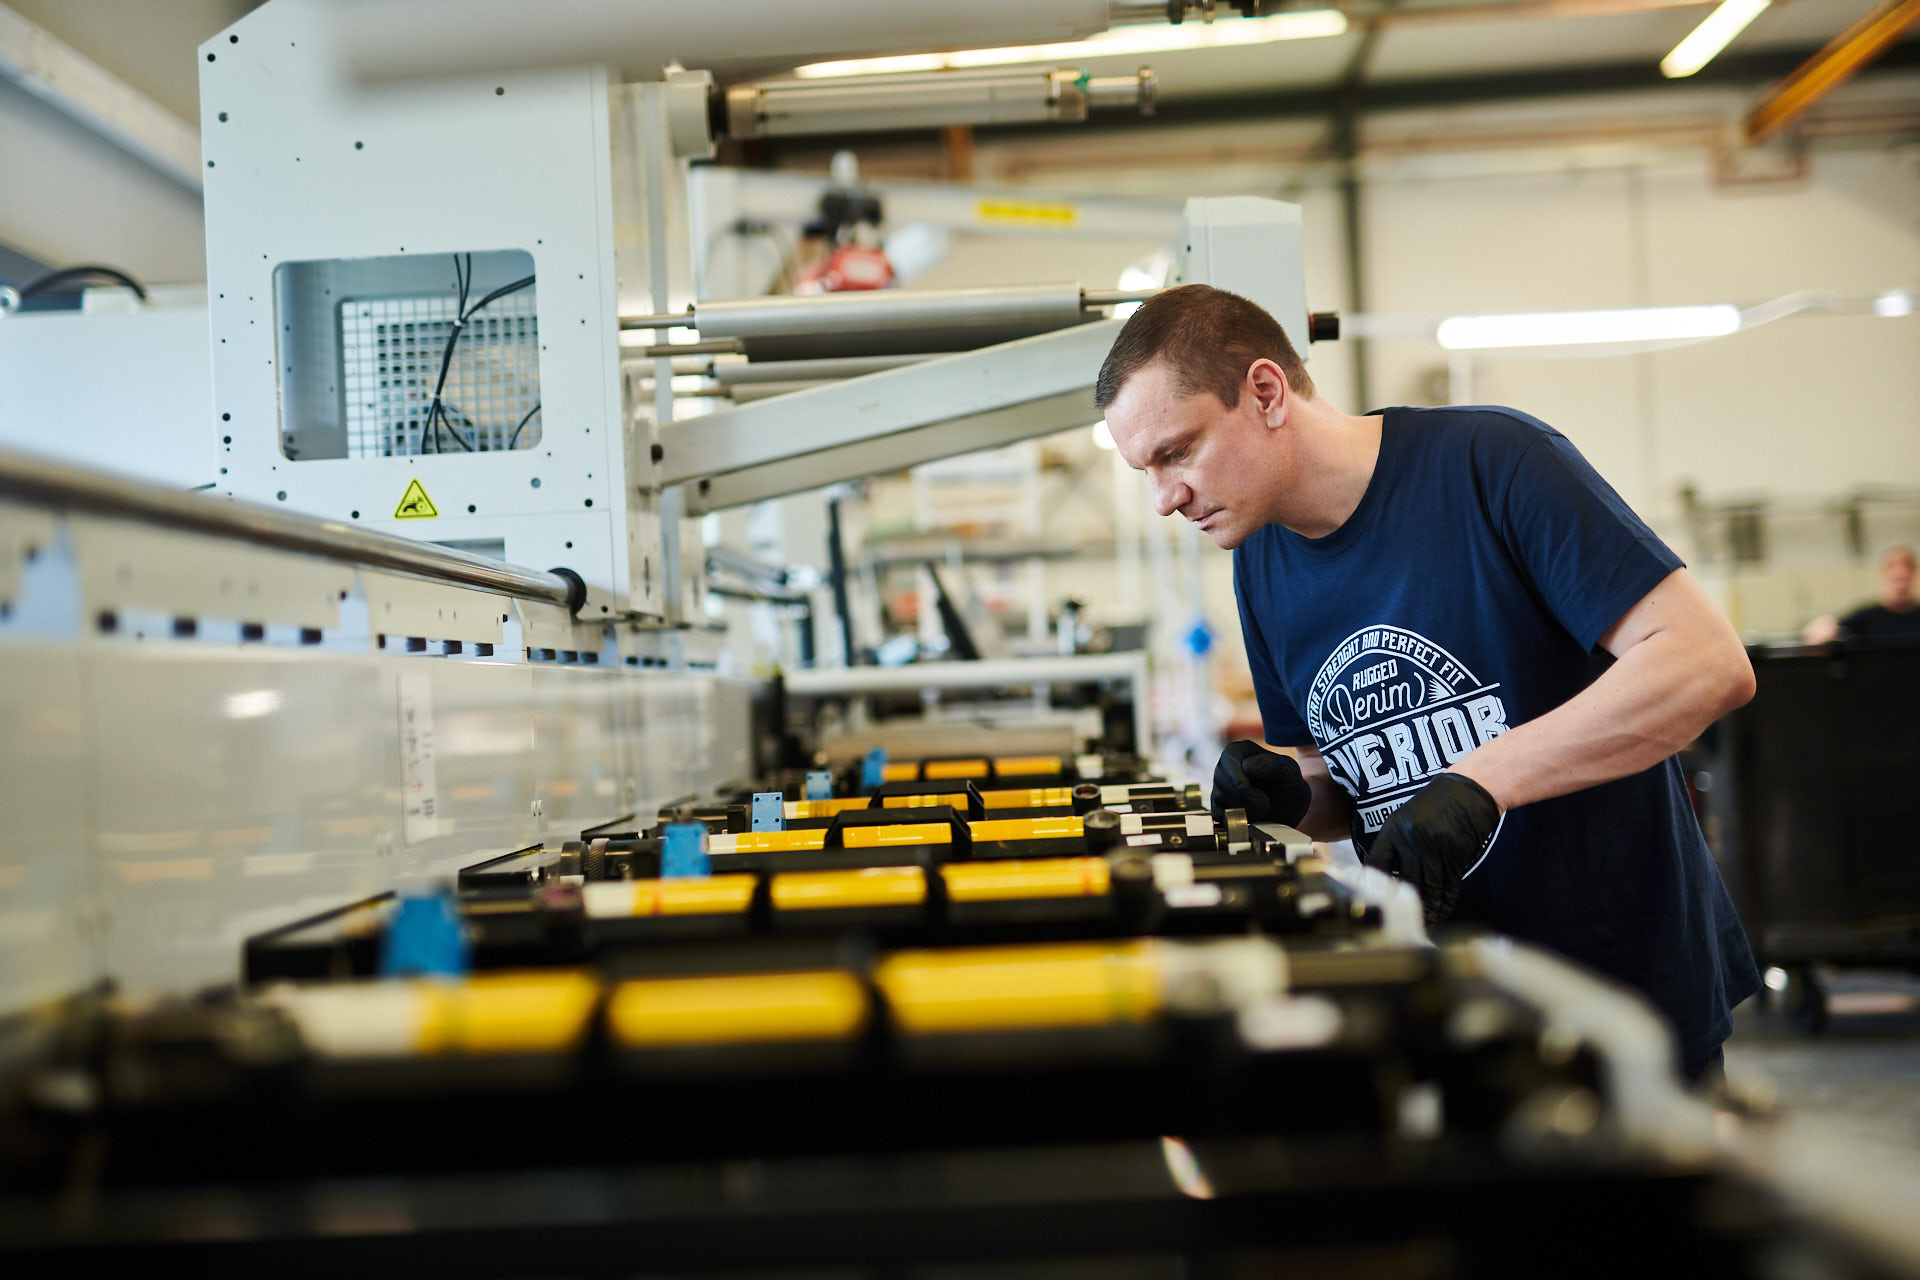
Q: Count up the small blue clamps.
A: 5